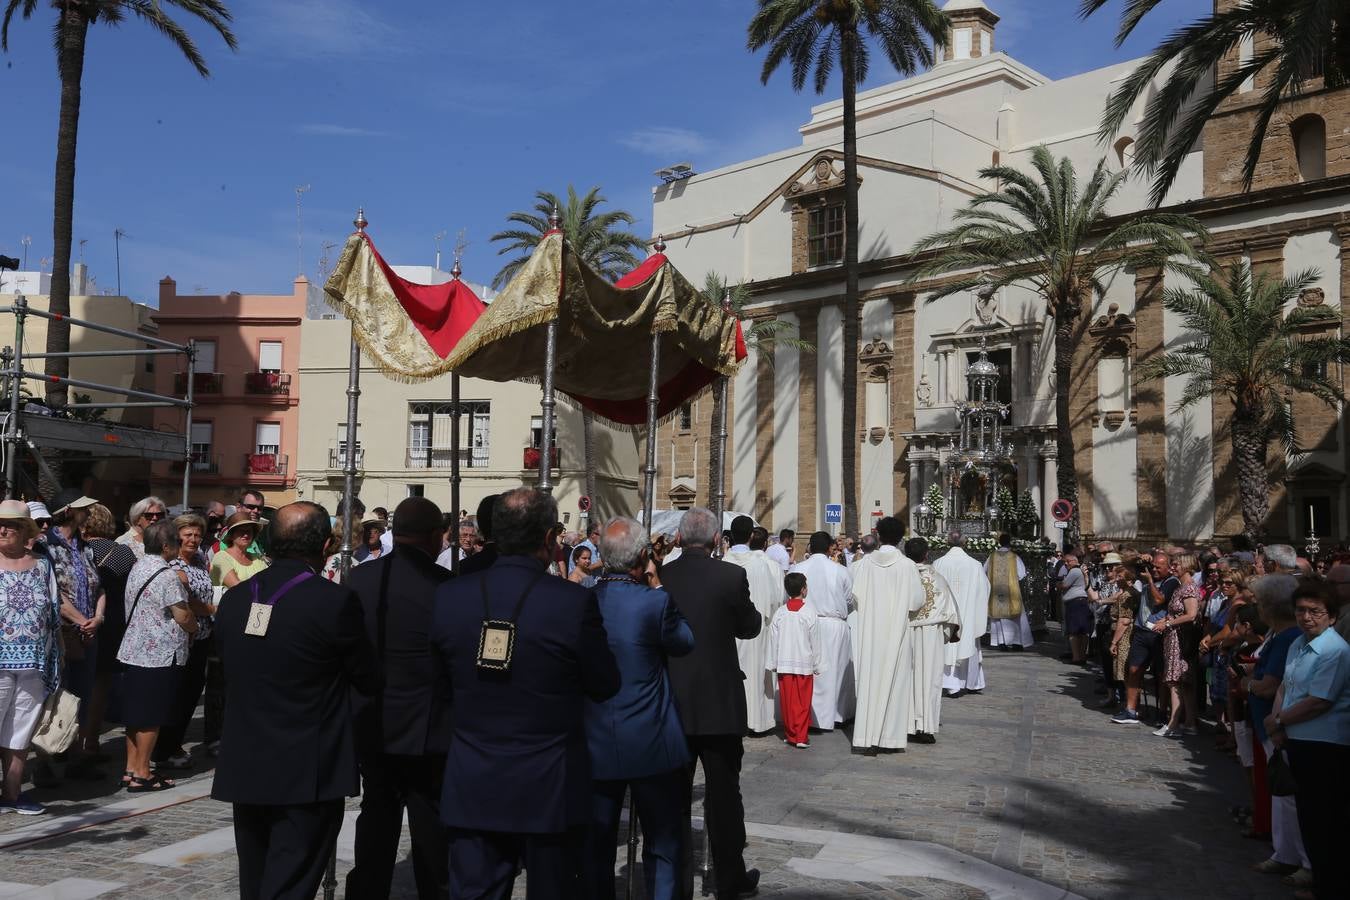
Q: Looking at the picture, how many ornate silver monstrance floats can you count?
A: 1